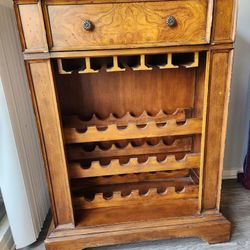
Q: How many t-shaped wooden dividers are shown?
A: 4